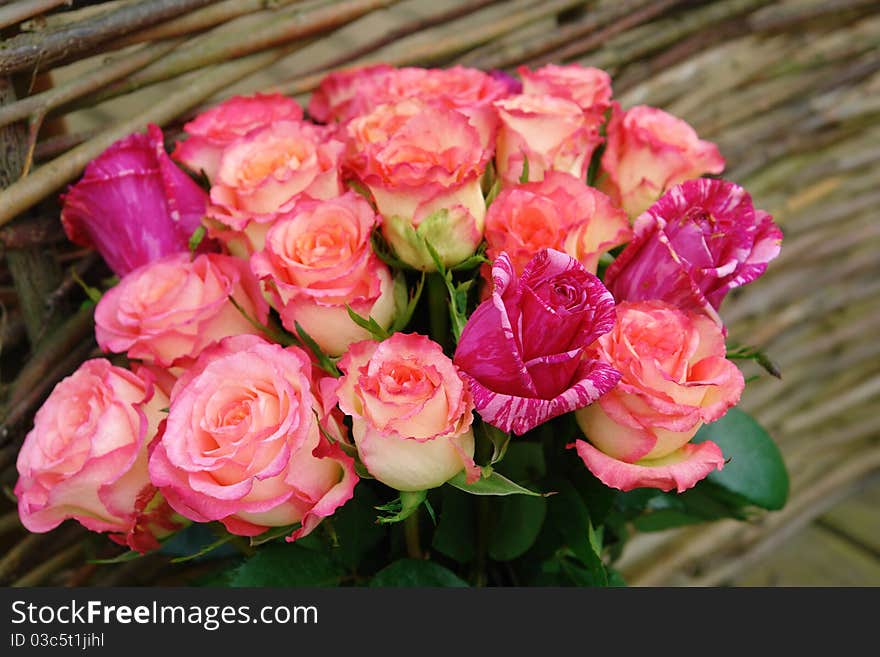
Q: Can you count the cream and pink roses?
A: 15